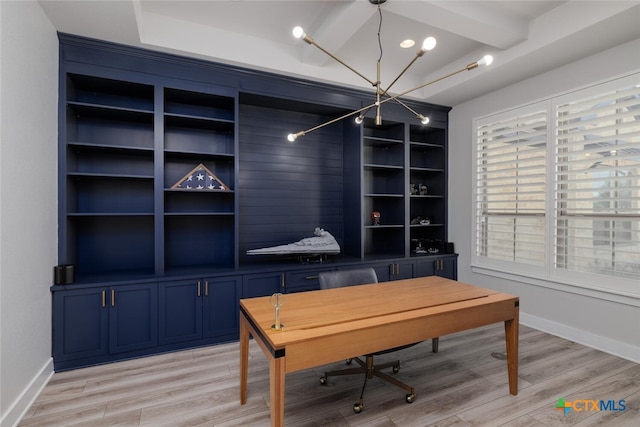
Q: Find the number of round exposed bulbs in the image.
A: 6